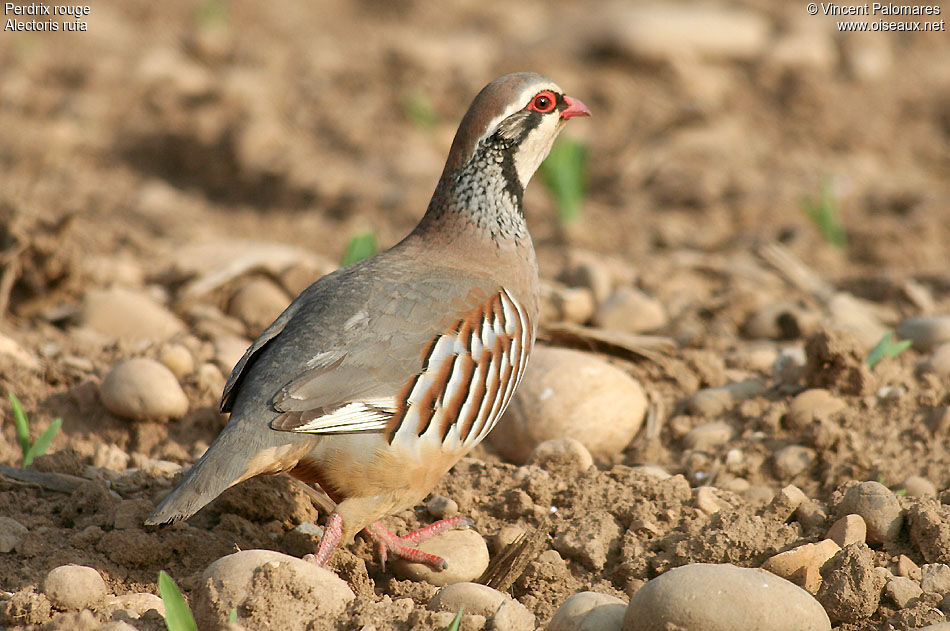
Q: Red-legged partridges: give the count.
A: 1